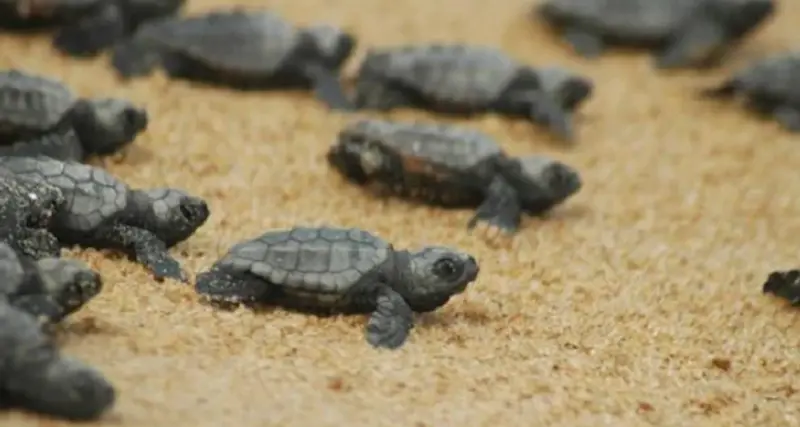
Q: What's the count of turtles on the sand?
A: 13